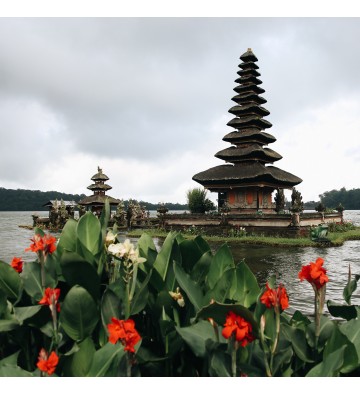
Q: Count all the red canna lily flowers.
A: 8